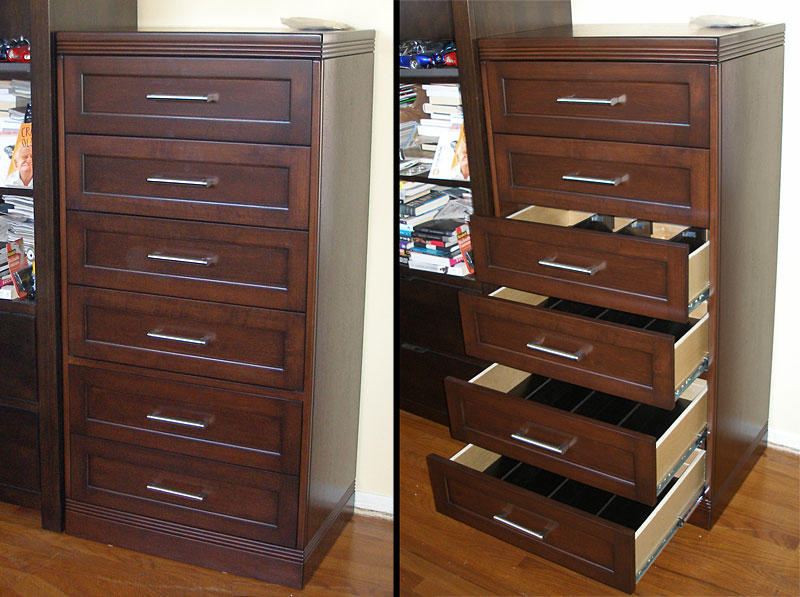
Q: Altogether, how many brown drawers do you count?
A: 12